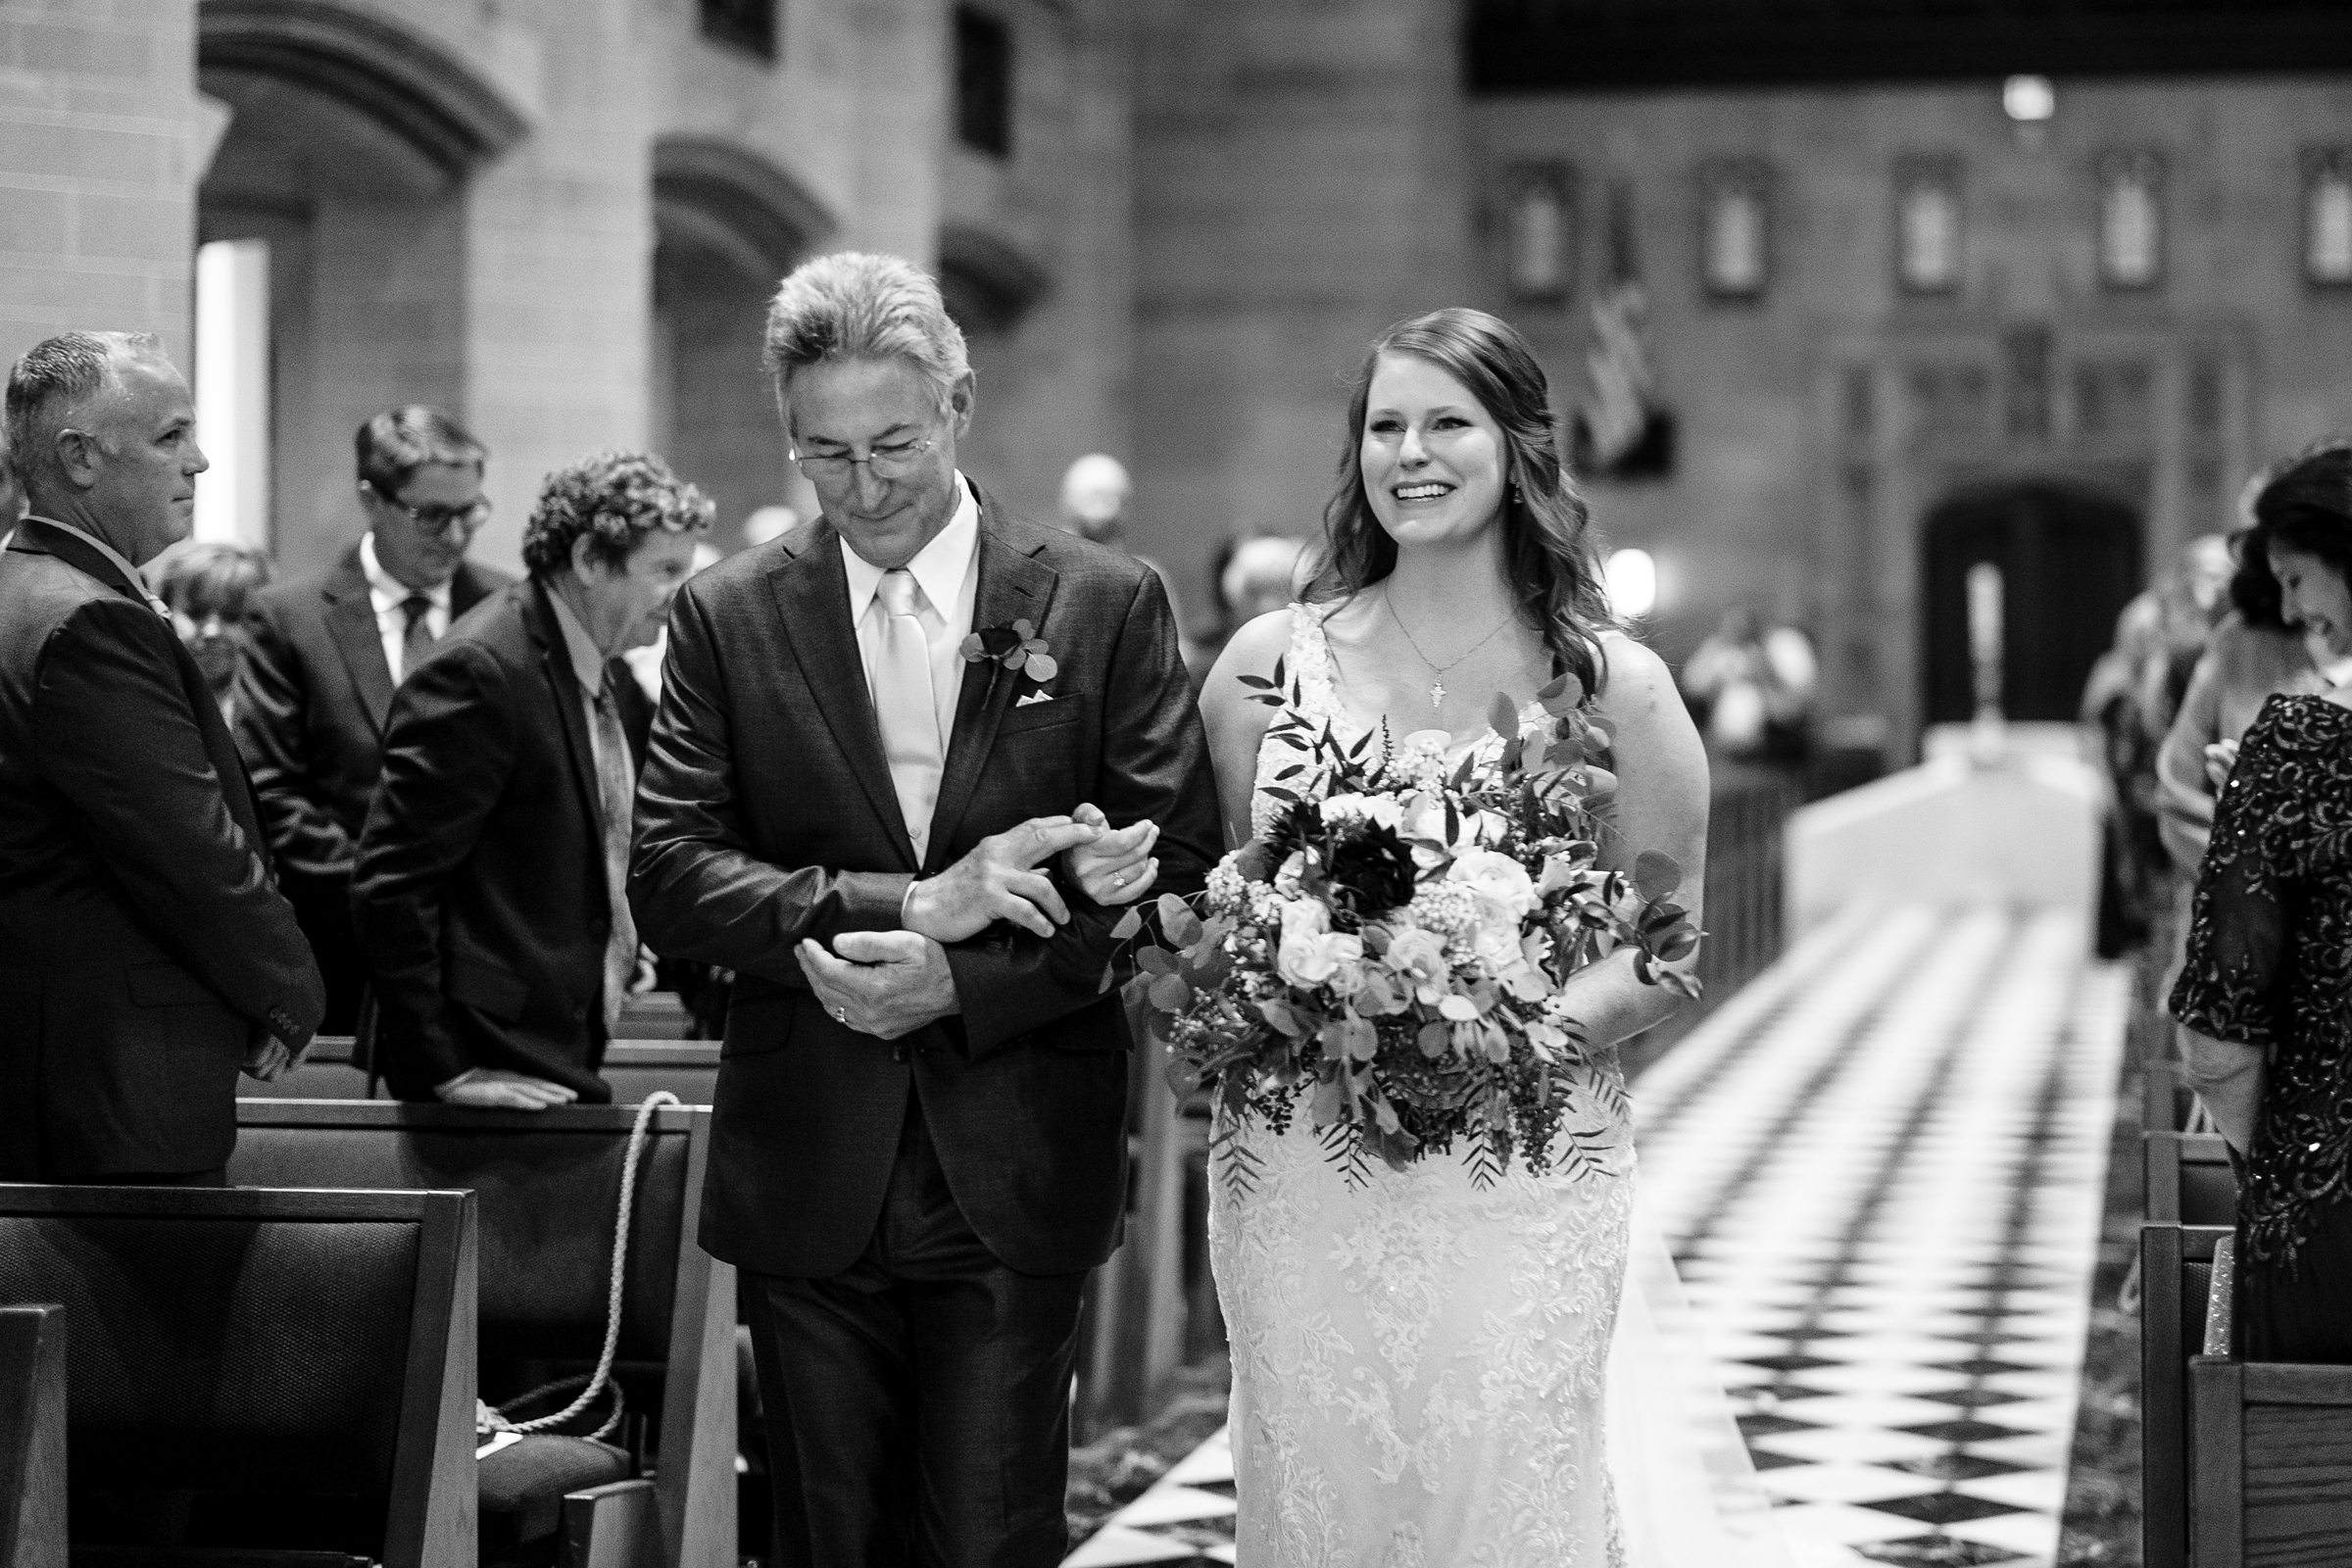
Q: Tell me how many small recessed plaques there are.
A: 5